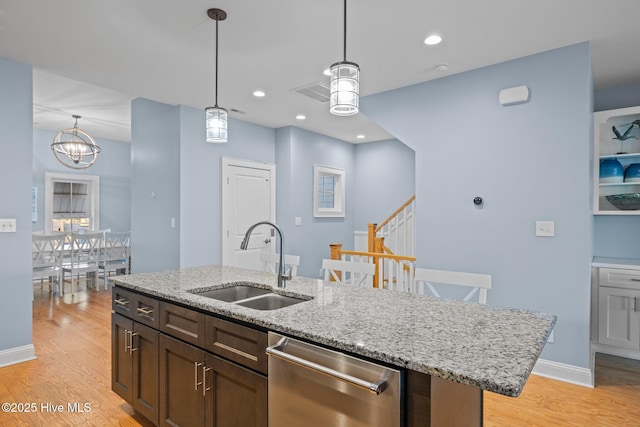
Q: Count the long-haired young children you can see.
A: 0